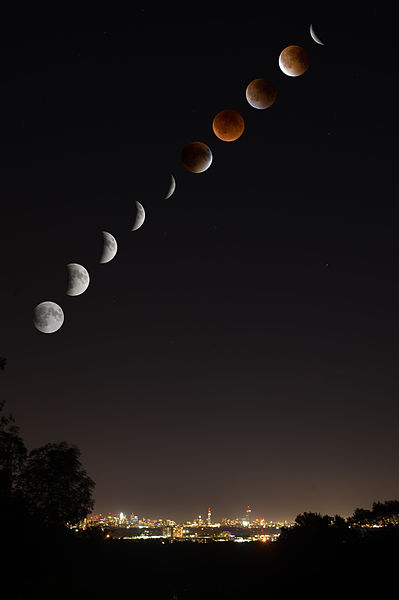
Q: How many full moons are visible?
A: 5